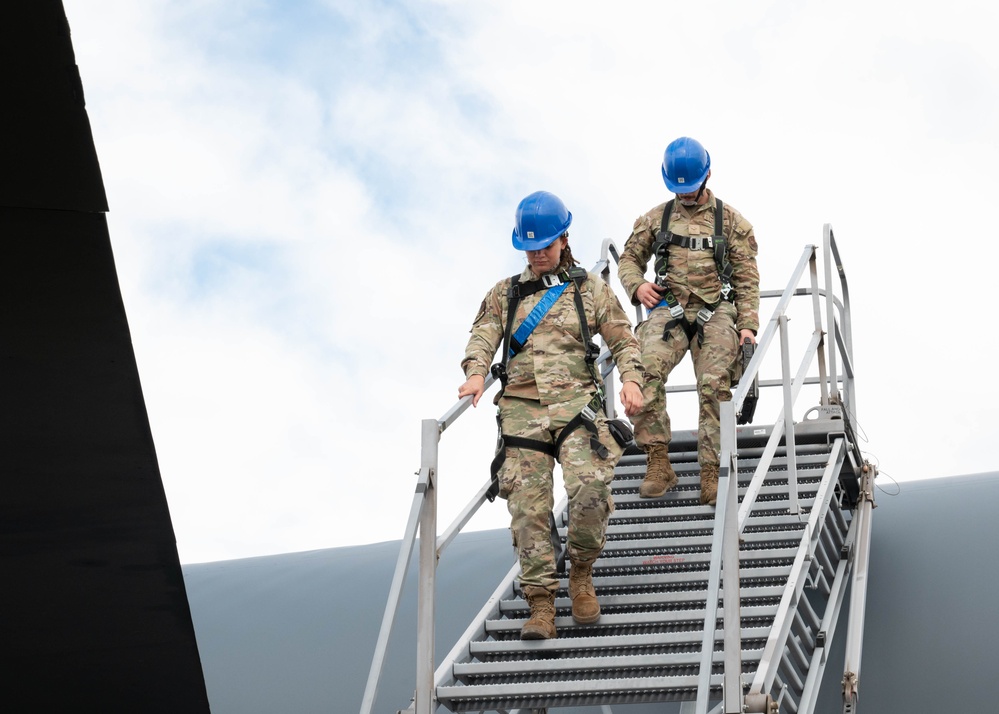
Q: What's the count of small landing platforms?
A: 1